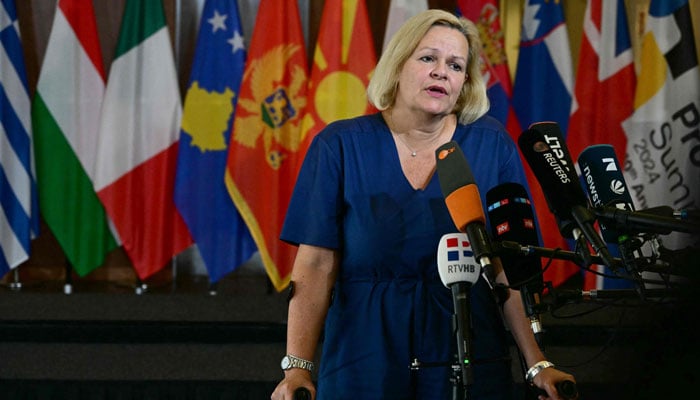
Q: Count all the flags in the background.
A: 11